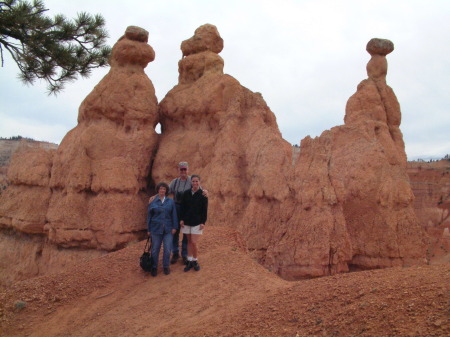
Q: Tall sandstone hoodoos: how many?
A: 3